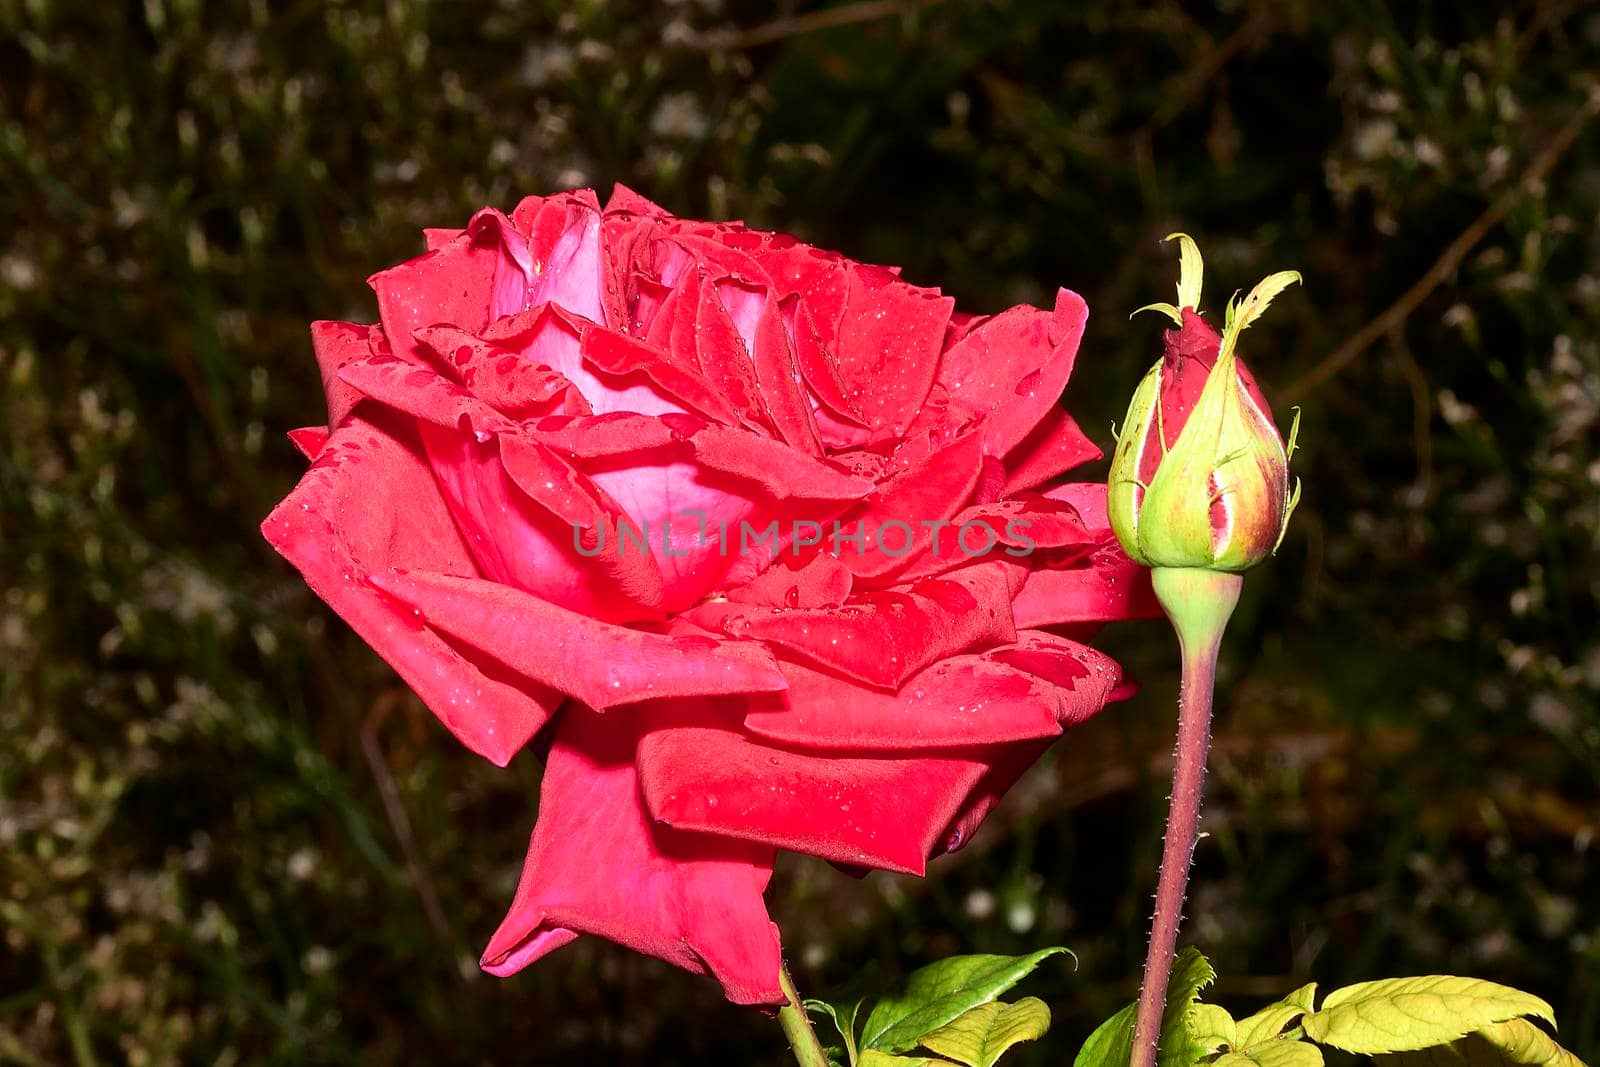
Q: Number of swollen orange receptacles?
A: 0